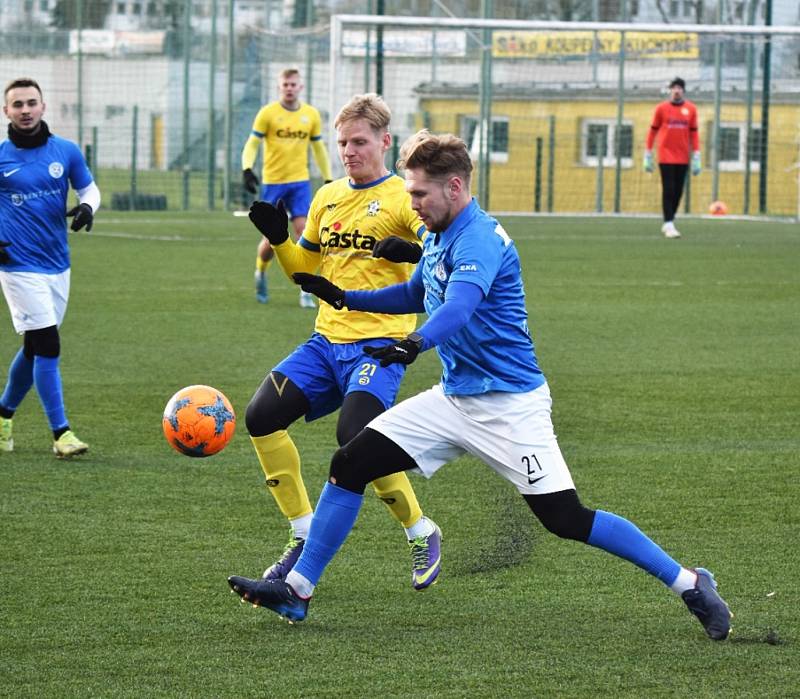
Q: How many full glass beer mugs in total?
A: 0